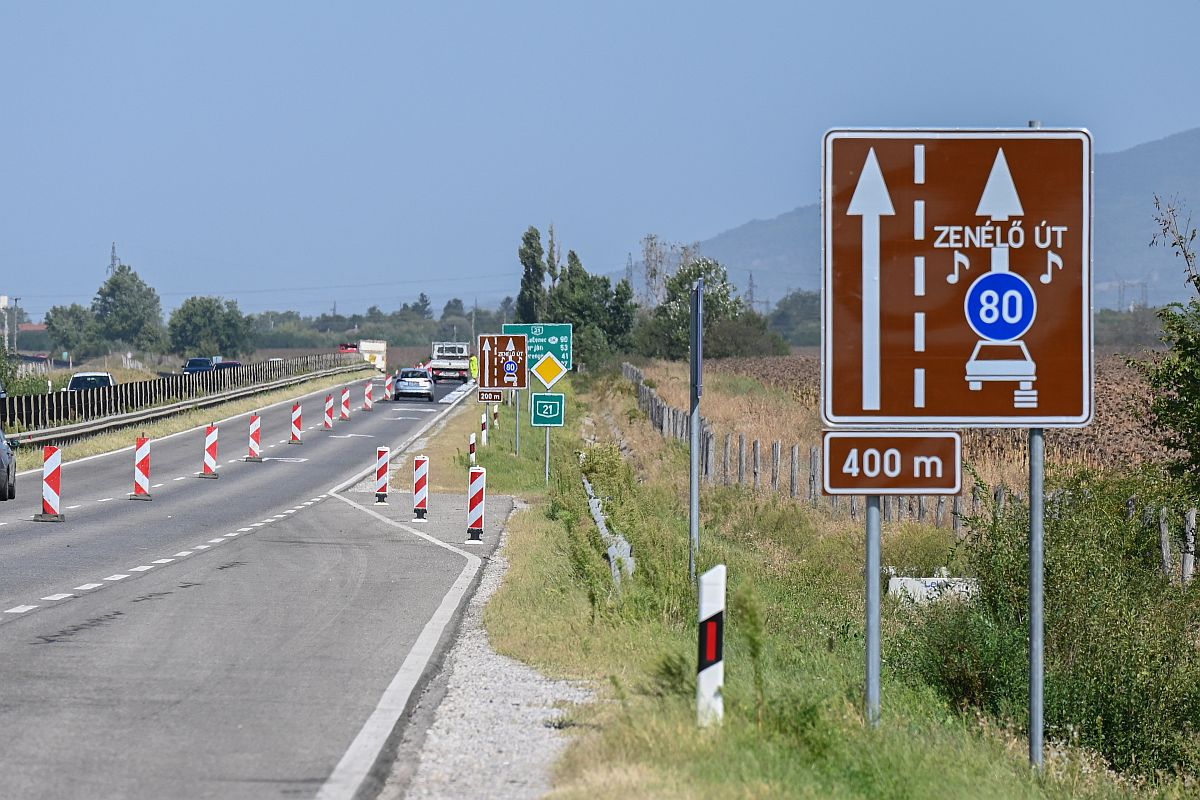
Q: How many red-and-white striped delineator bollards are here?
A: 12